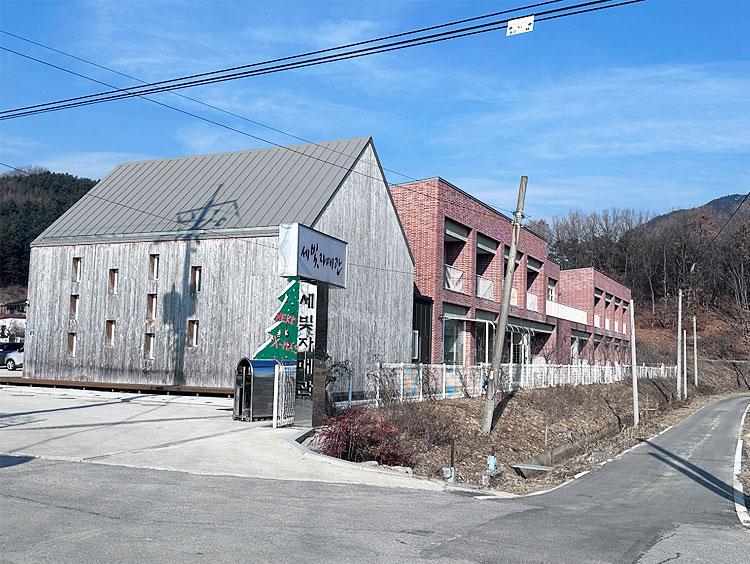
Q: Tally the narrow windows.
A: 10